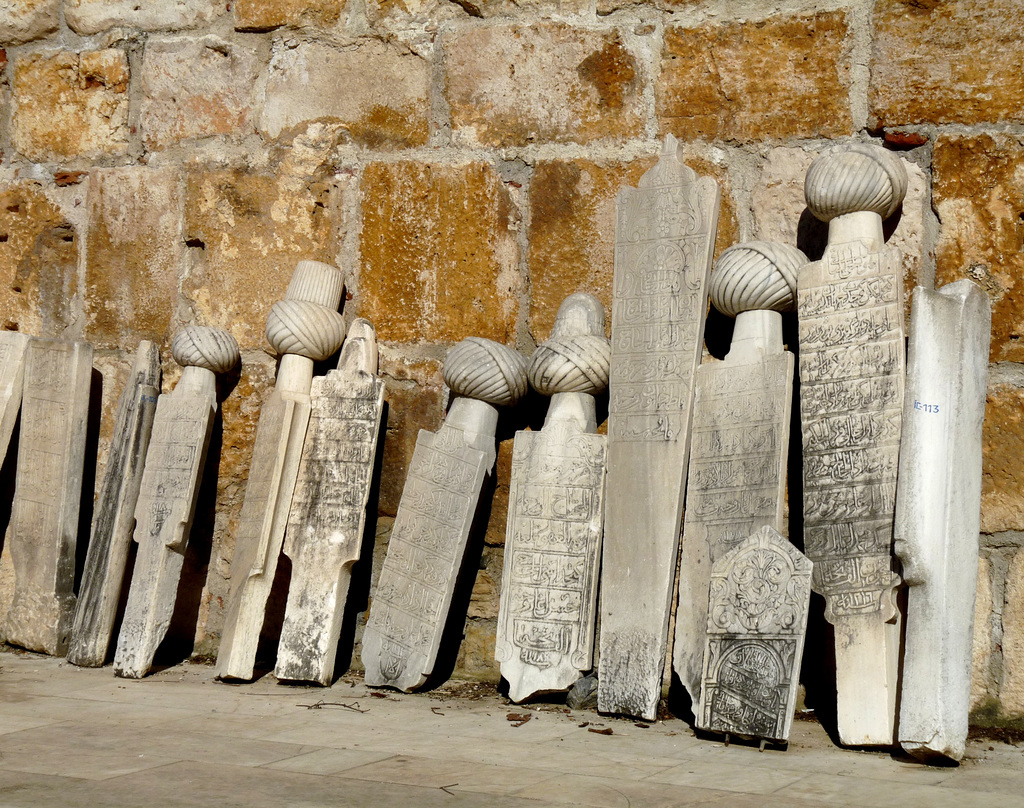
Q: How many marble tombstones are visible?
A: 13